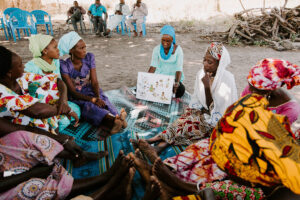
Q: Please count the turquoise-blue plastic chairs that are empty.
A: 4